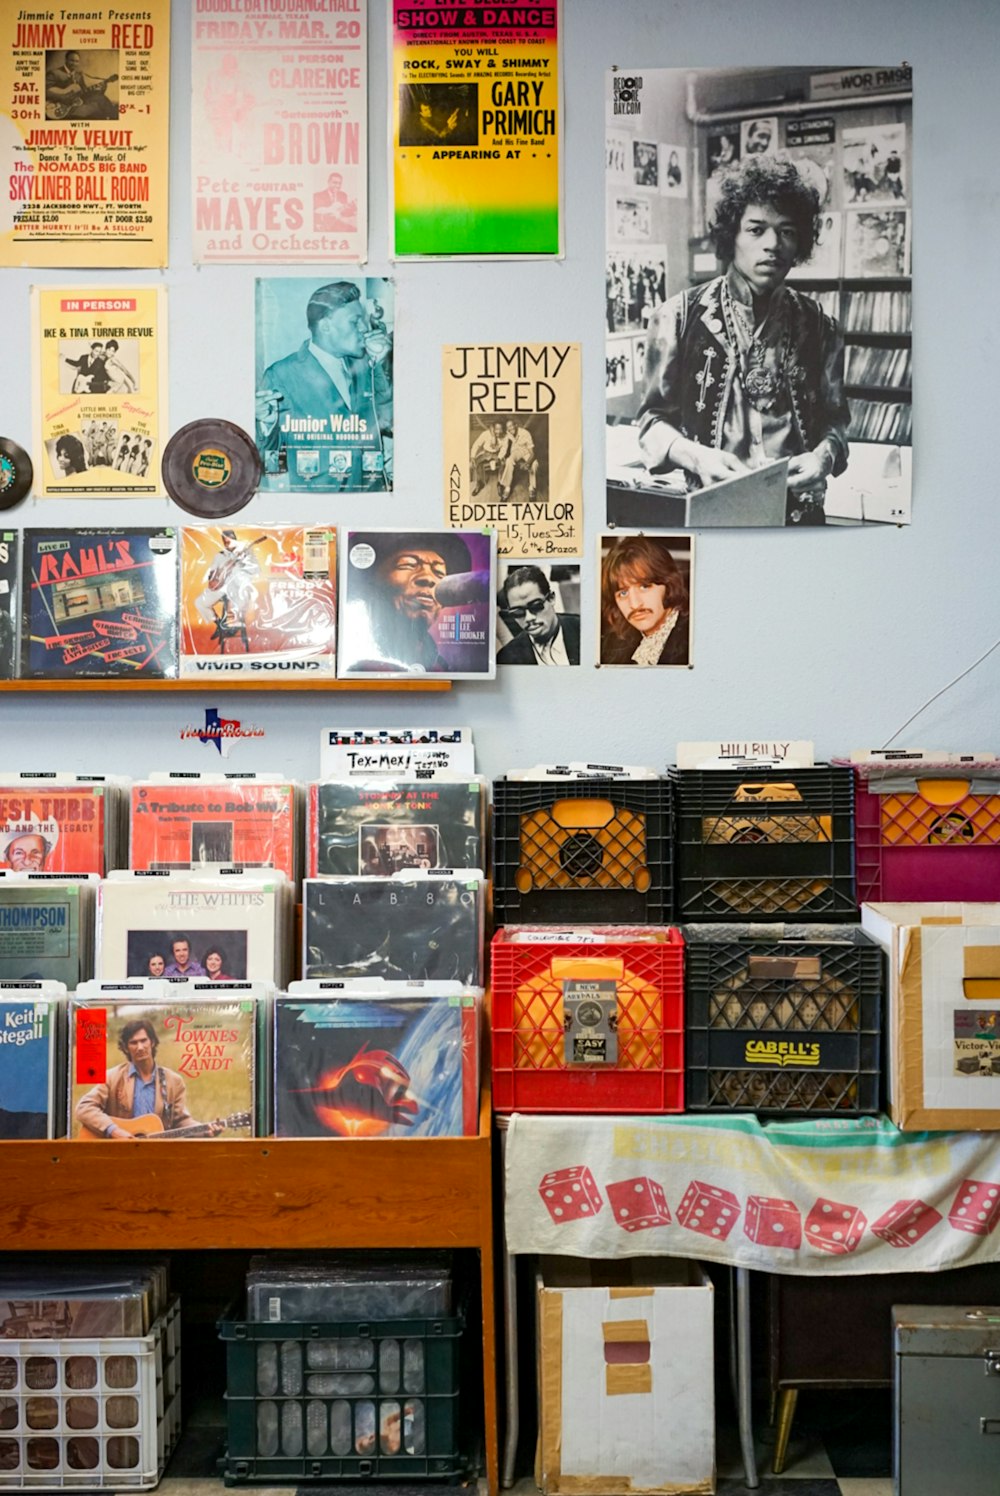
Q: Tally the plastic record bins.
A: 7